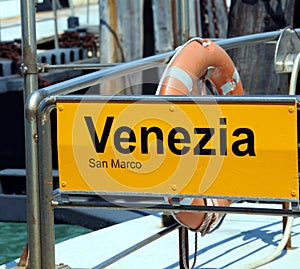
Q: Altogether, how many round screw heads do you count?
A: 6